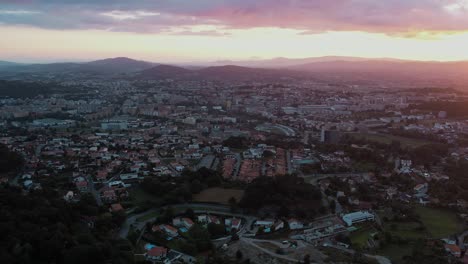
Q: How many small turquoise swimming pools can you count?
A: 4